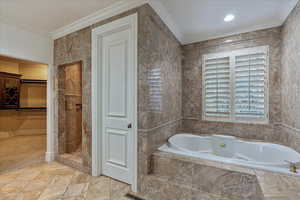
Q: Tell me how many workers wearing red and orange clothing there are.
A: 0